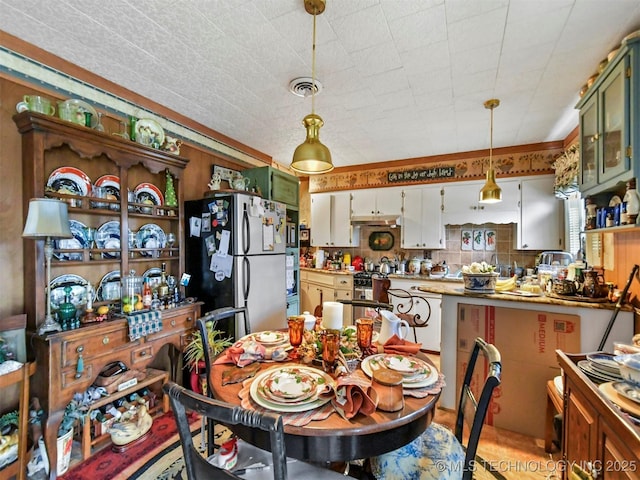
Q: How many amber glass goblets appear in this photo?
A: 3